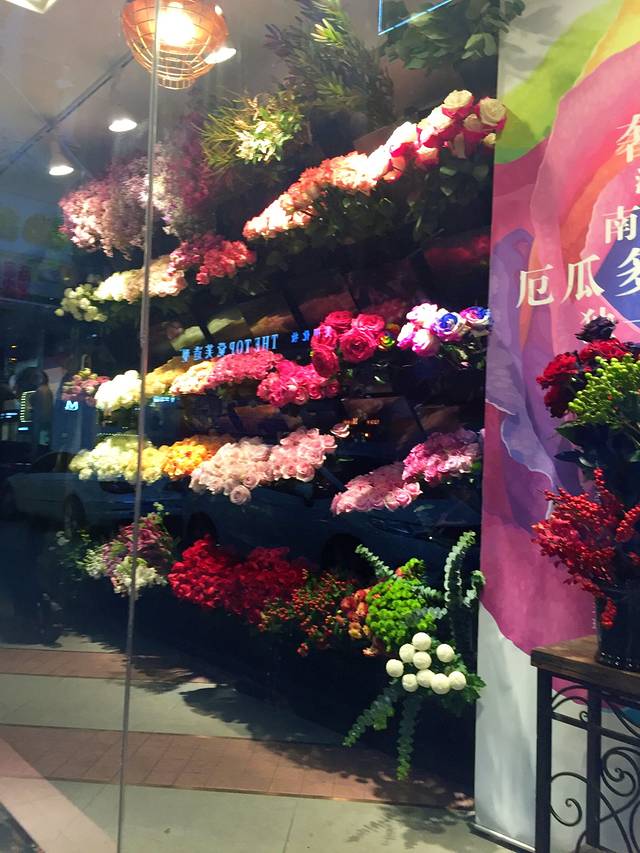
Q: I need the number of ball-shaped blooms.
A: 9